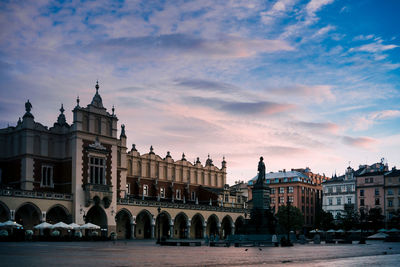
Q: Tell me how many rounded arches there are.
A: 12